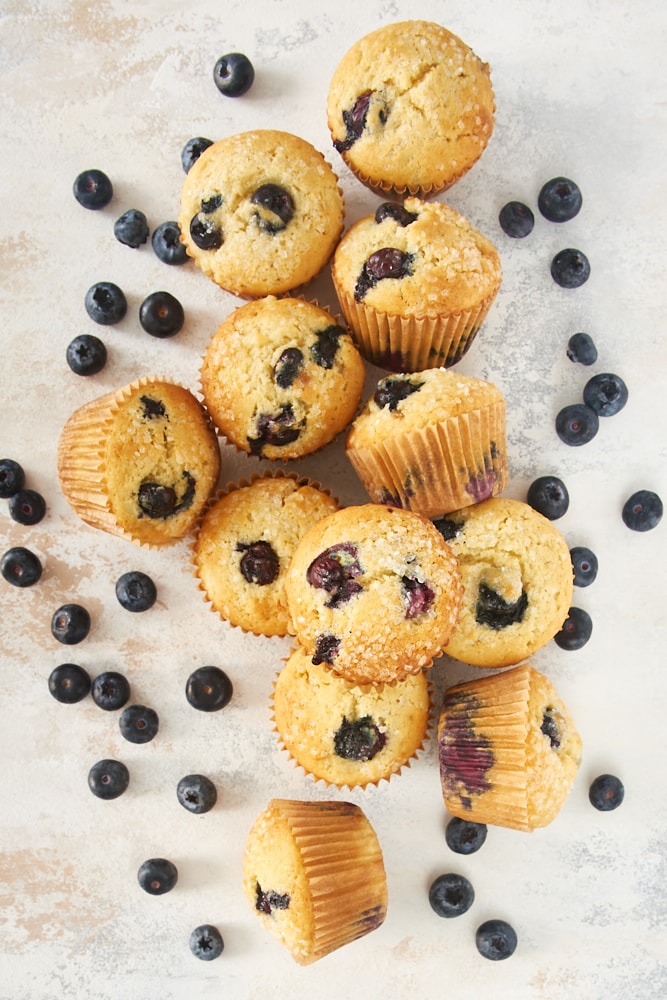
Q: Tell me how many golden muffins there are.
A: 12